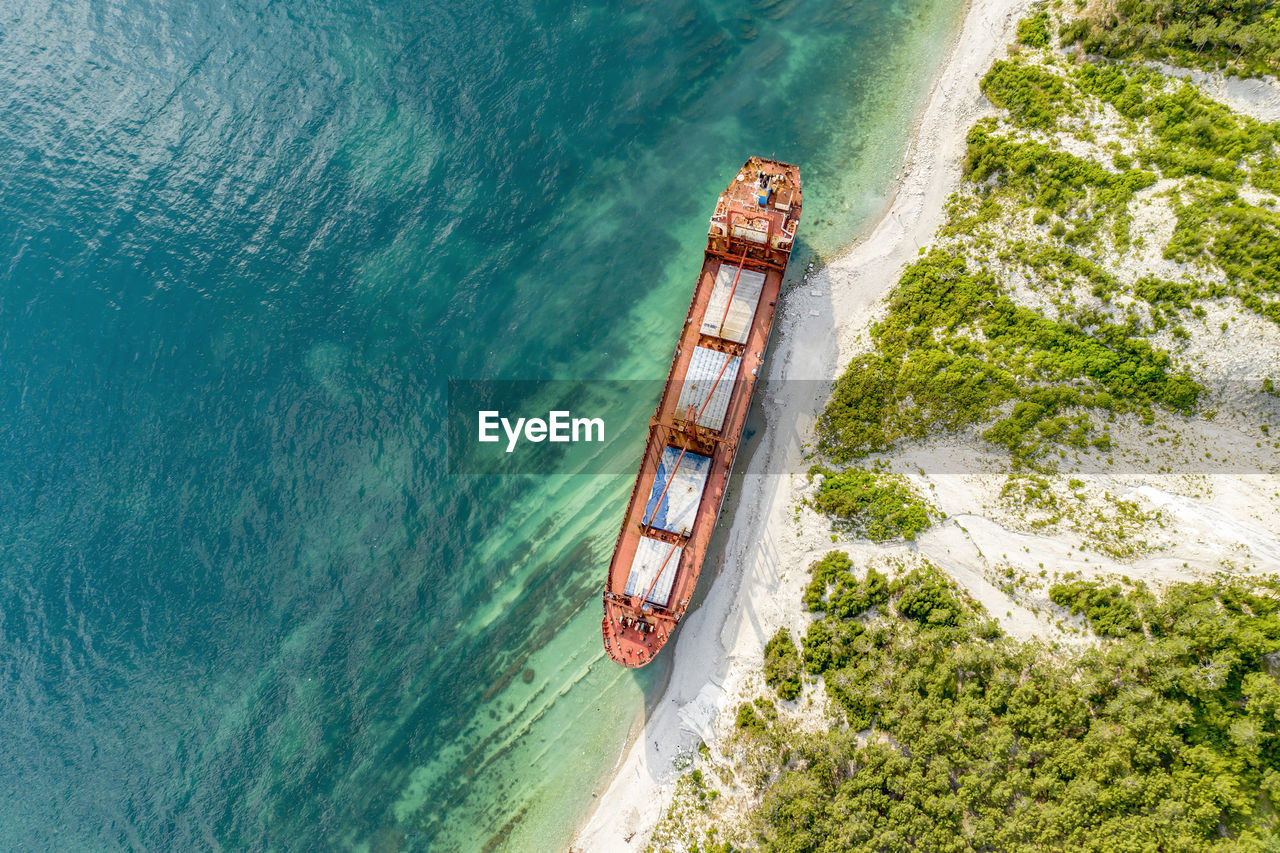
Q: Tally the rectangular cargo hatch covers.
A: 4